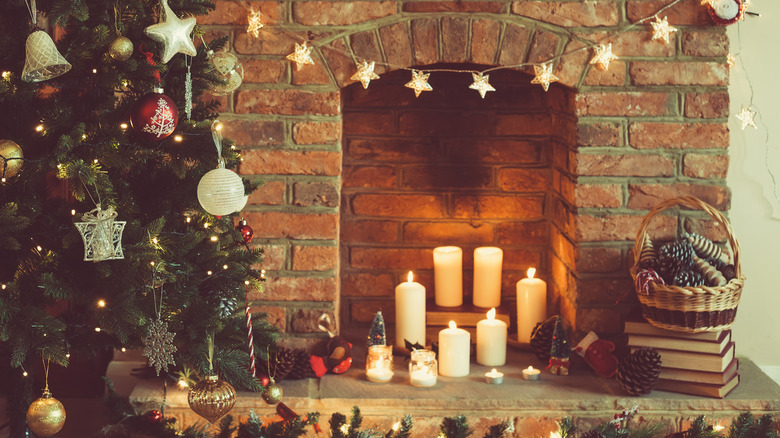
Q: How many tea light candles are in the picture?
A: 2